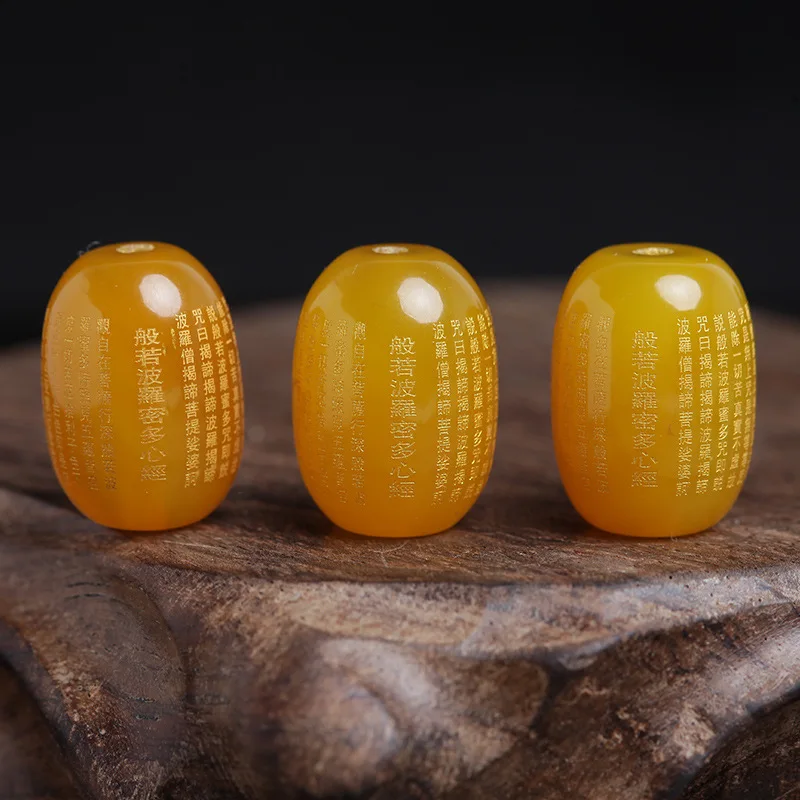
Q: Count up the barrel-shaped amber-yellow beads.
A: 3